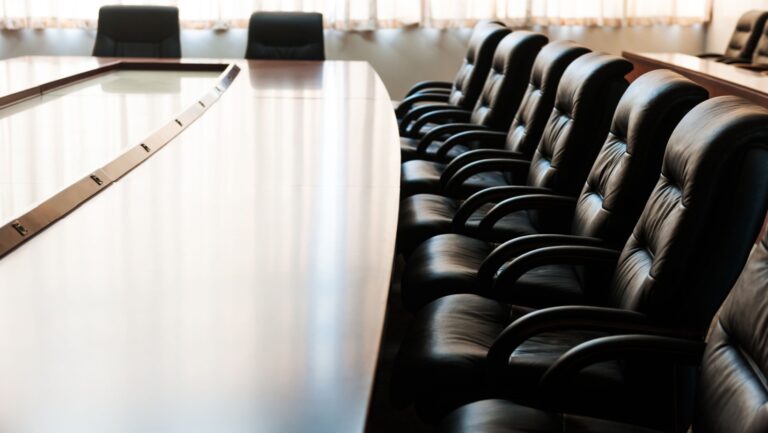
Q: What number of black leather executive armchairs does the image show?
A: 11